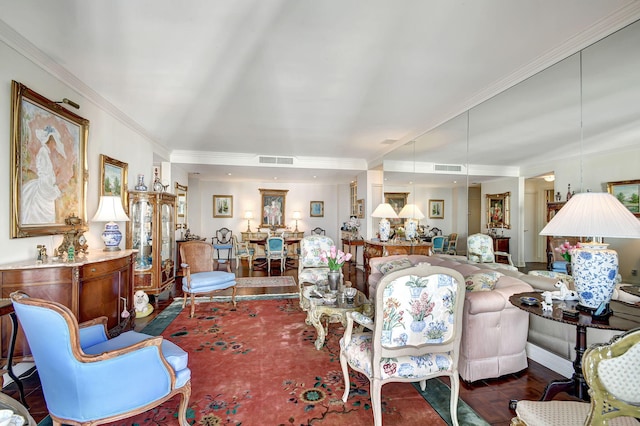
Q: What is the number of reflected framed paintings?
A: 4